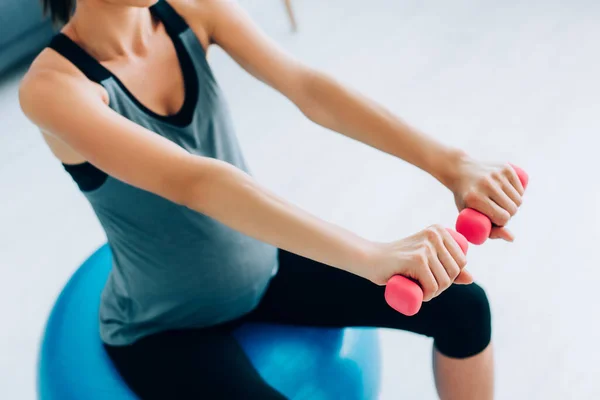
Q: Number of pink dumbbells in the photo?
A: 2